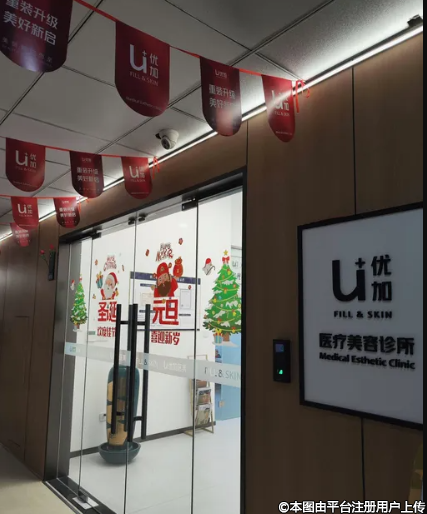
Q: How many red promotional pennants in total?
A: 10